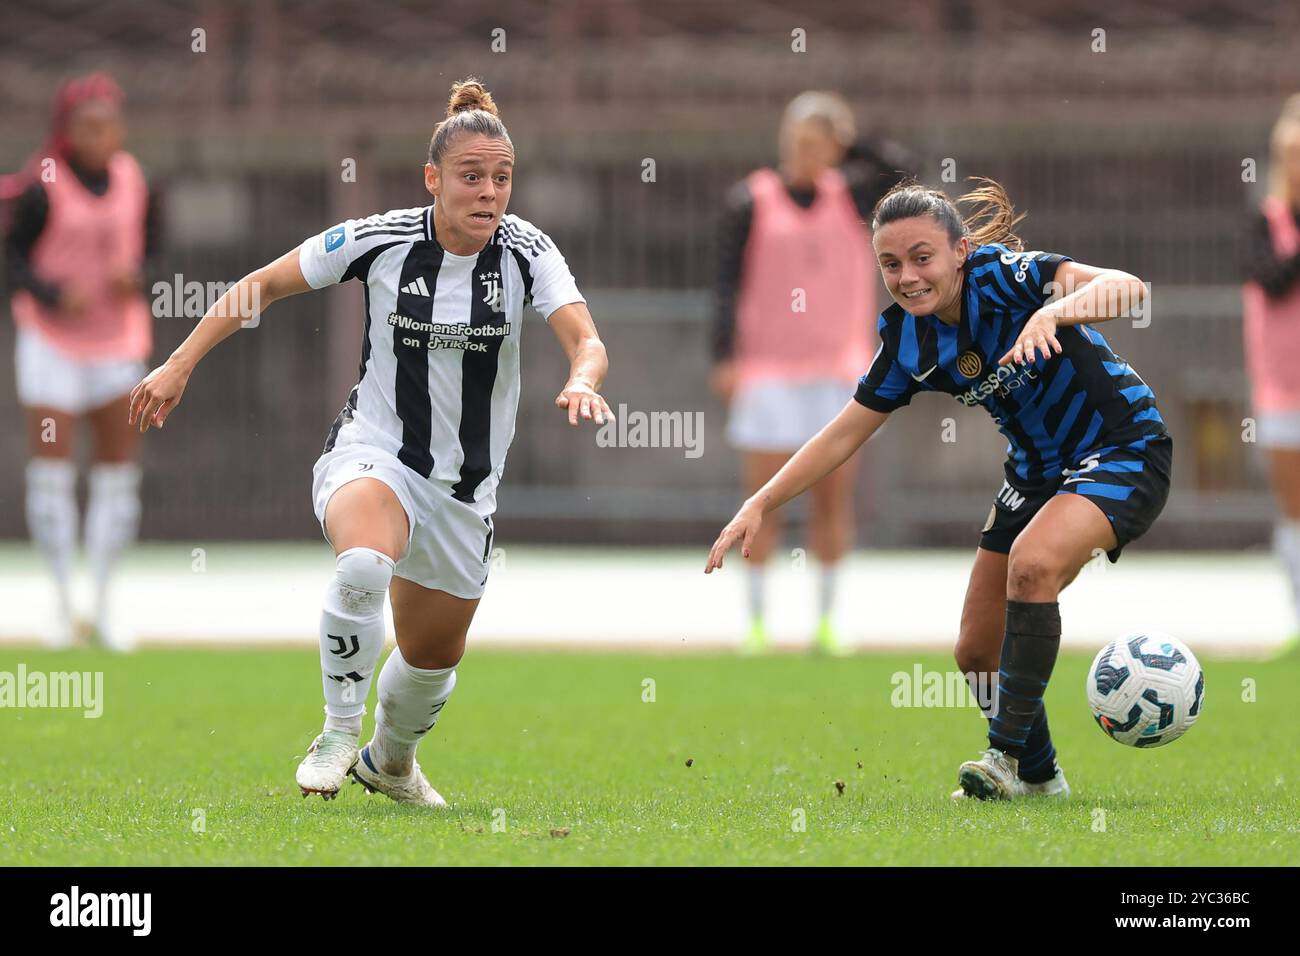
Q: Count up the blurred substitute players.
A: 3